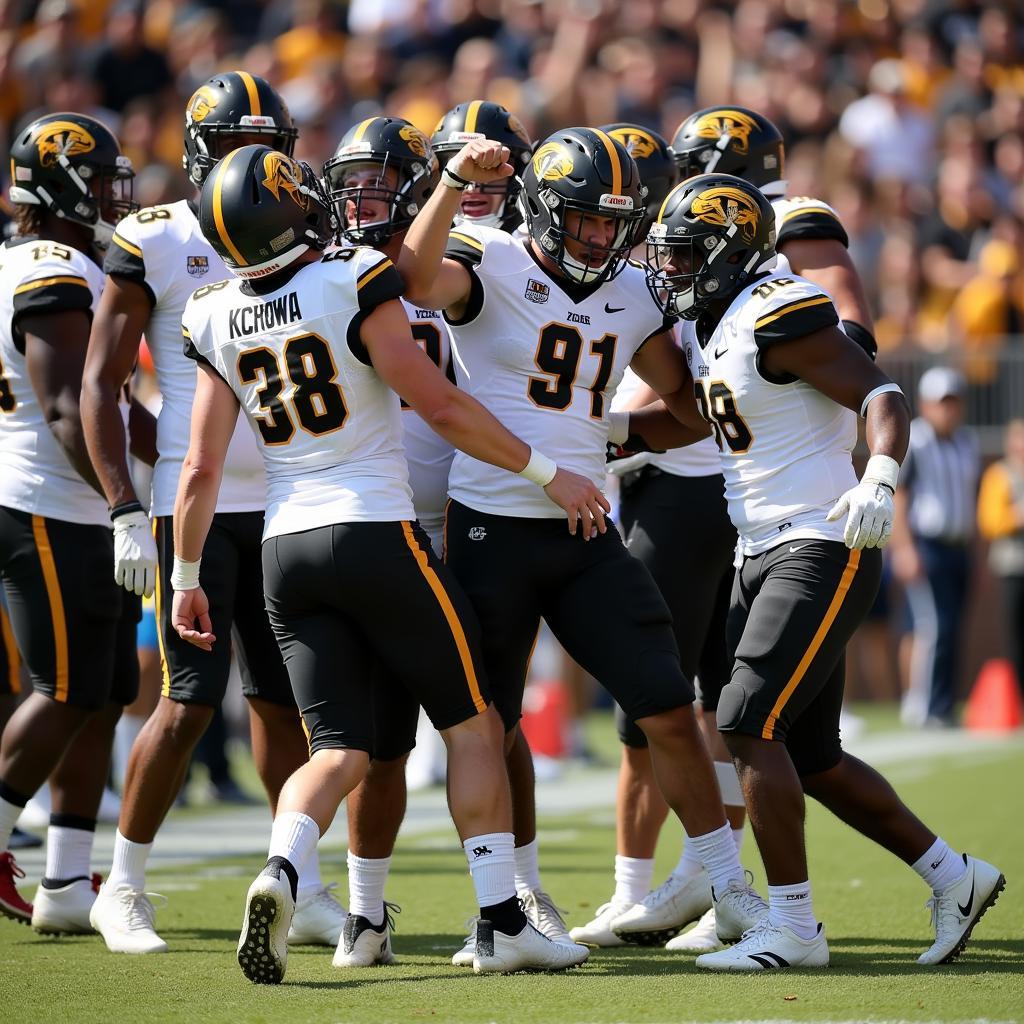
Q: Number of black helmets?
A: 9